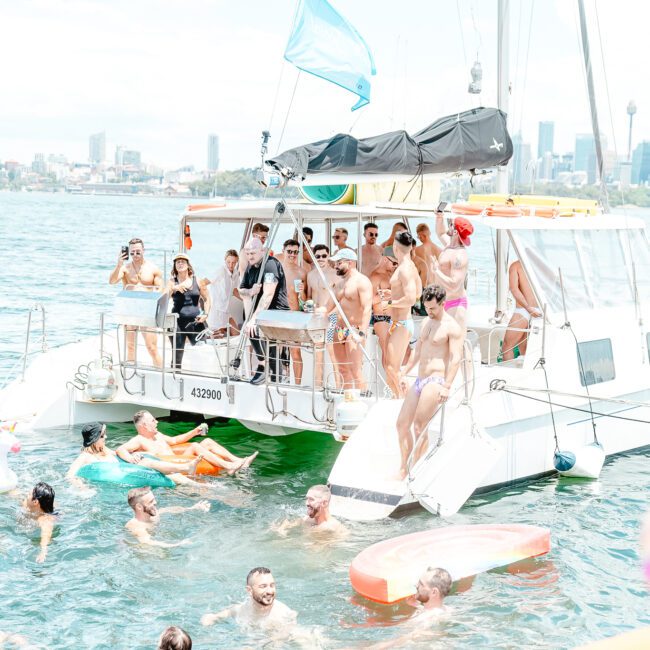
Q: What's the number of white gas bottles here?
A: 2